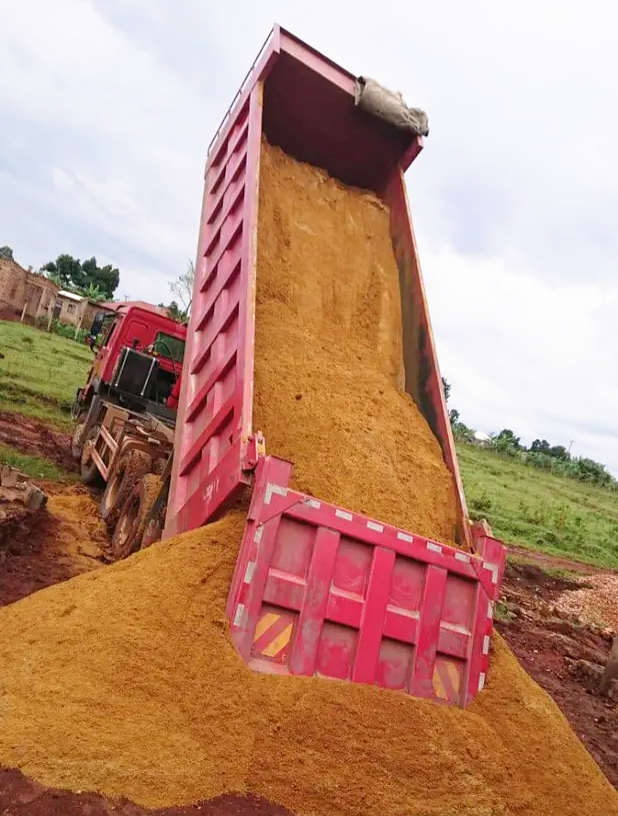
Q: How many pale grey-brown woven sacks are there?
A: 1